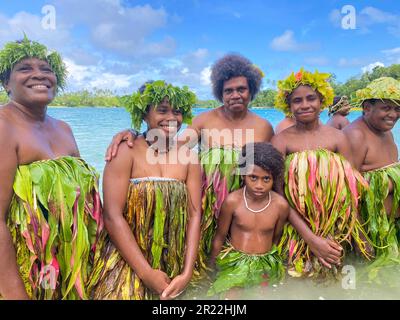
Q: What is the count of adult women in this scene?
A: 5